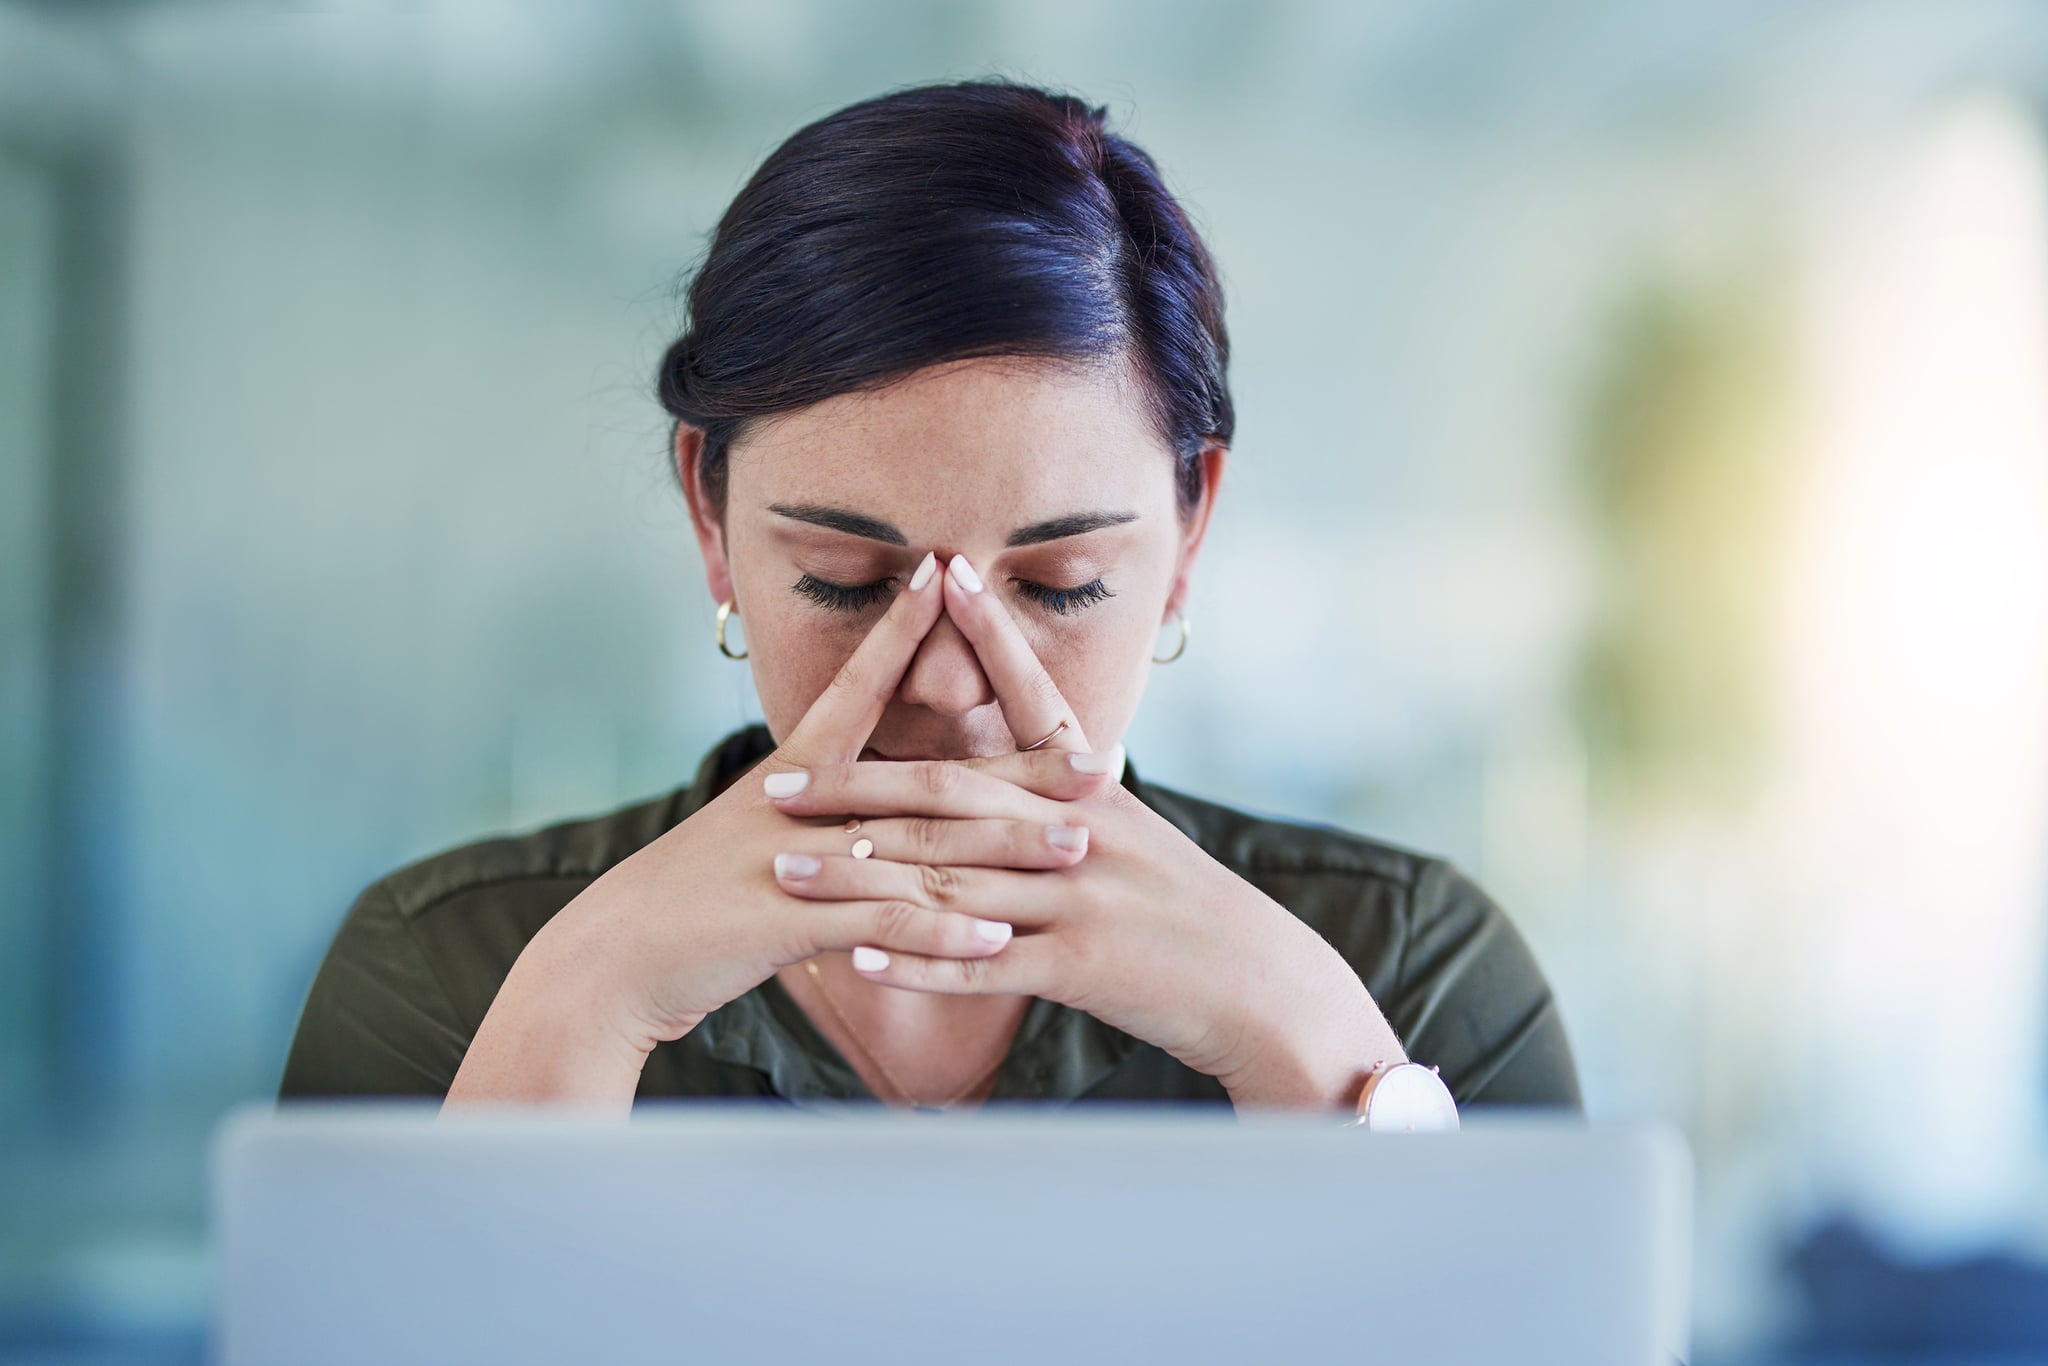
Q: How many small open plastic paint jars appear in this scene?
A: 0